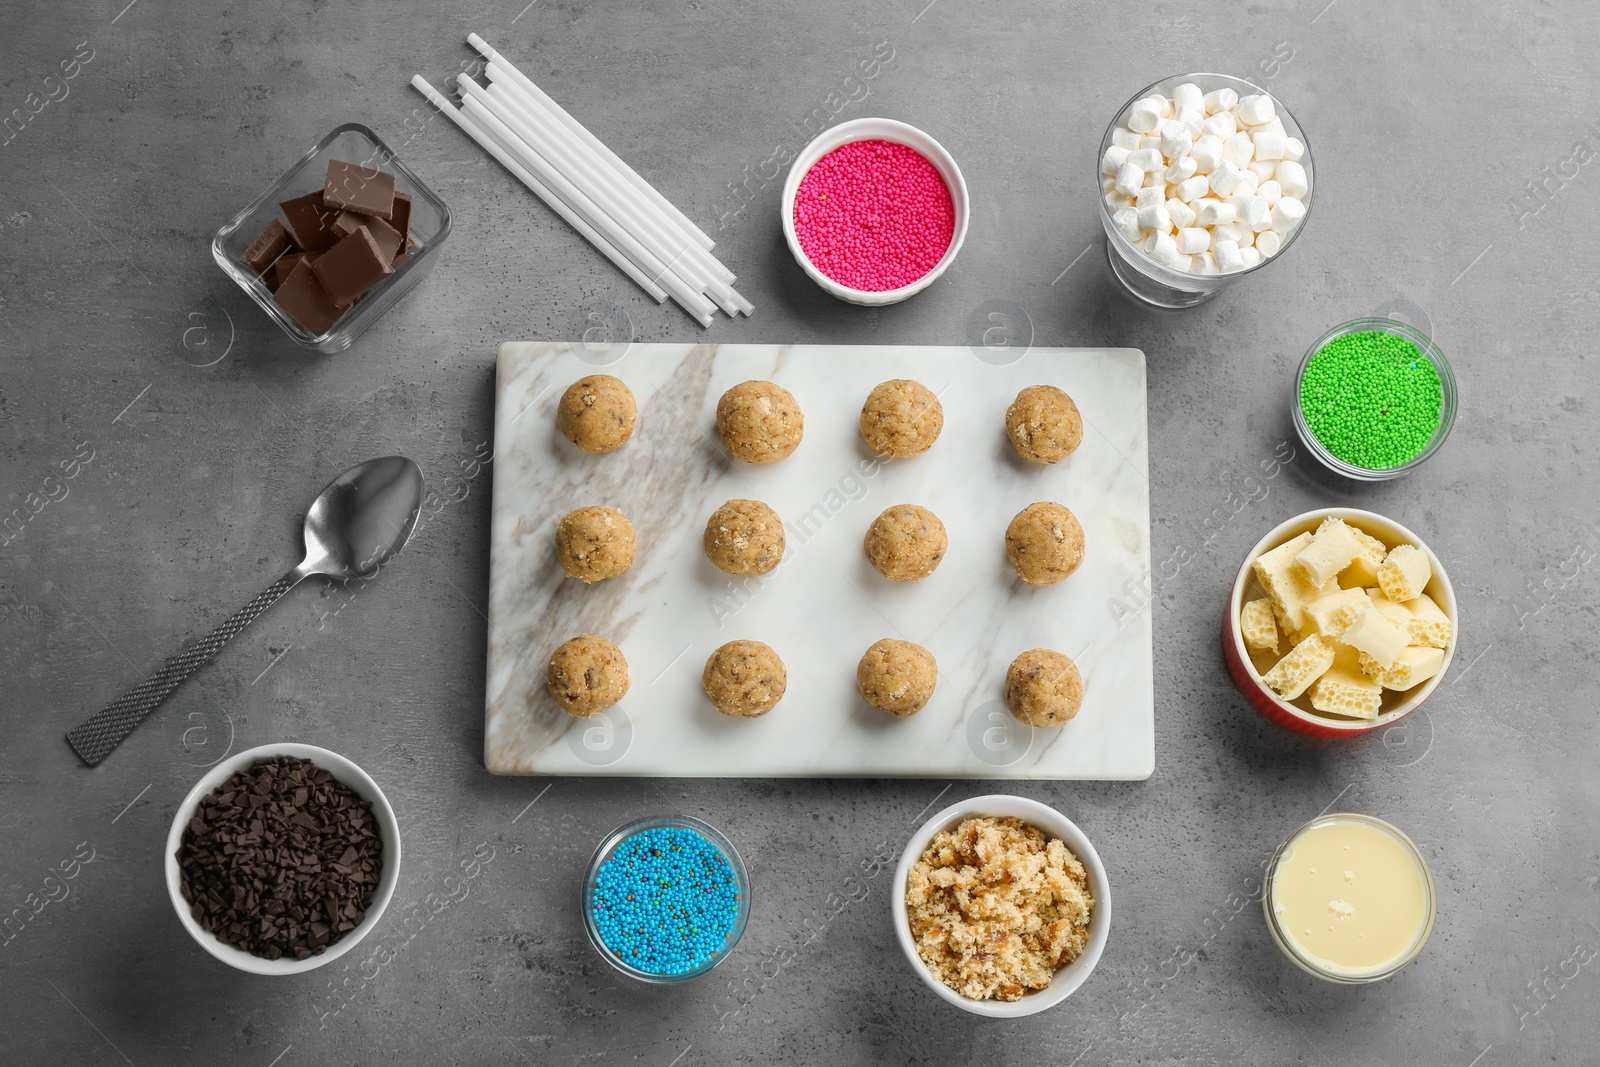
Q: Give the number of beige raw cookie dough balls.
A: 12